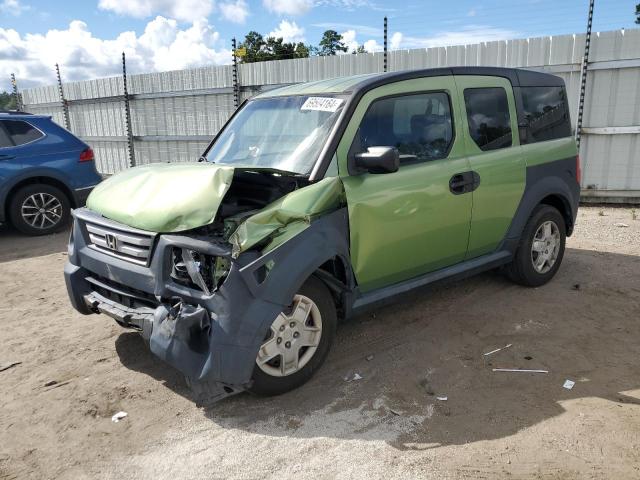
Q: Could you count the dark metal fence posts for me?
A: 6